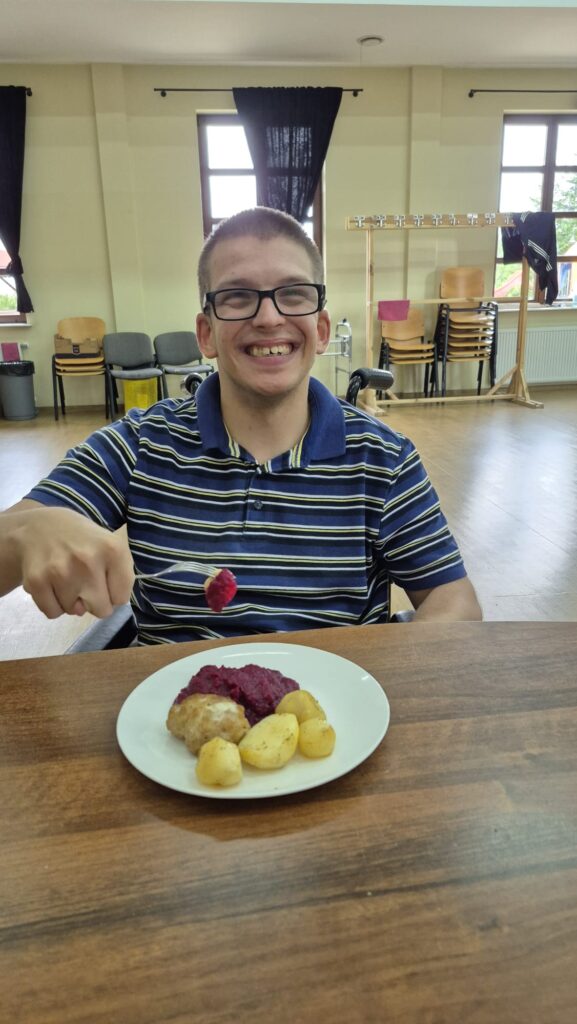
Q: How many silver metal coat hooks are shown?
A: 9